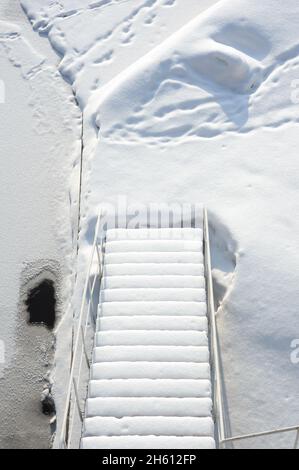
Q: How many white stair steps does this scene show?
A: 15